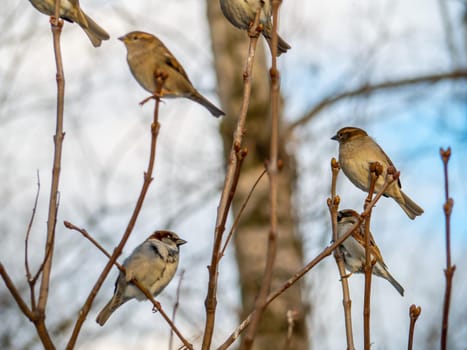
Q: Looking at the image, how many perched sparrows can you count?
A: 6